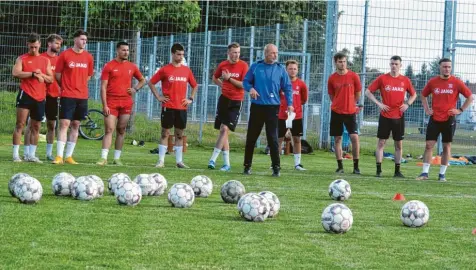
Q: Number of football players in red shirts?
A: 10